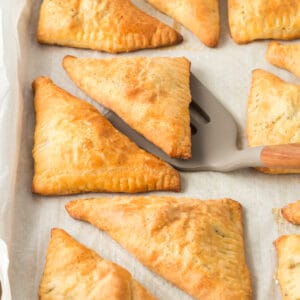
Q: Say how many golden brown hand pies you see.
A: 11